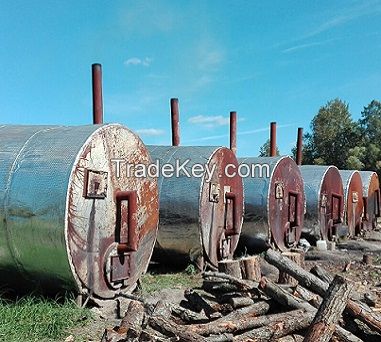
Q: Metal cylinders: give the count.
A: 6